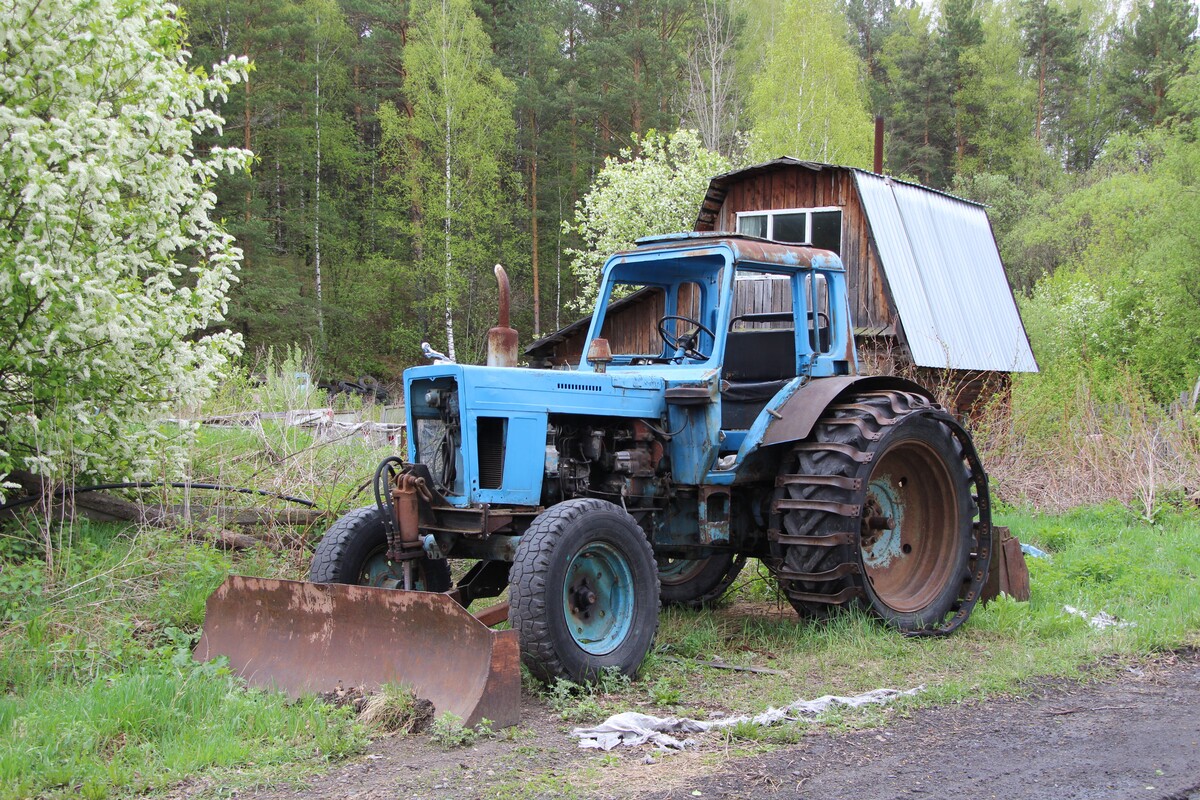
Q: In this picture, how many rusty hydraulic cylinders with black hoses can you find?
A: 1